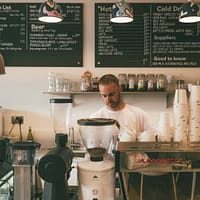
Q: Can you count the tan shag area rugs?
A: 0